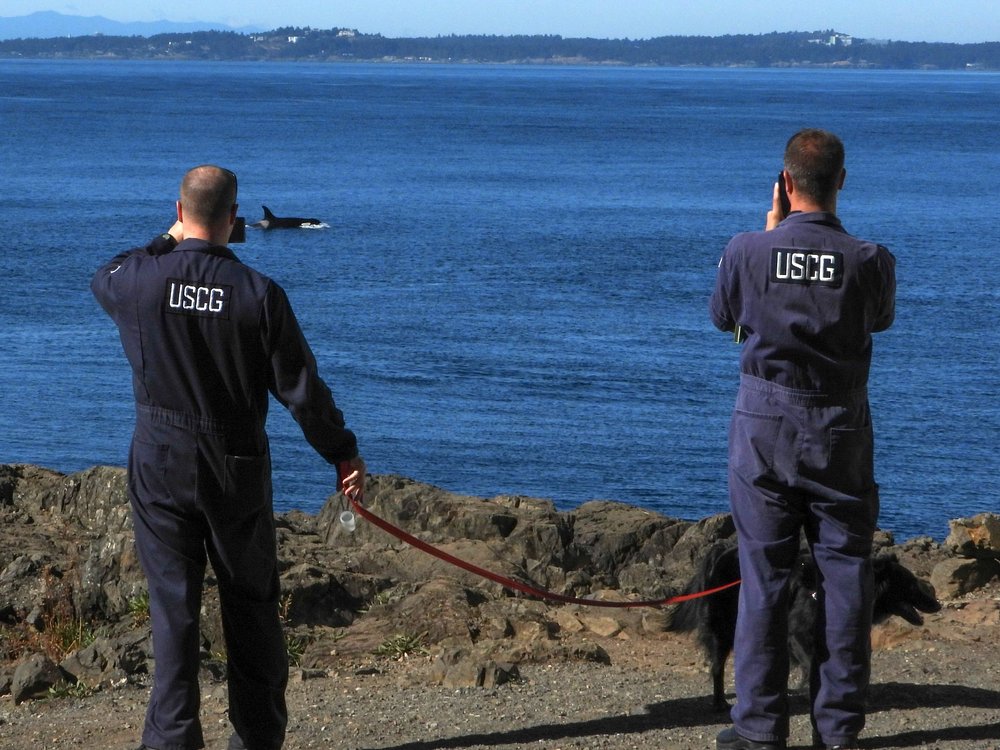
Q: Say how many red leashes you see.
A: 1